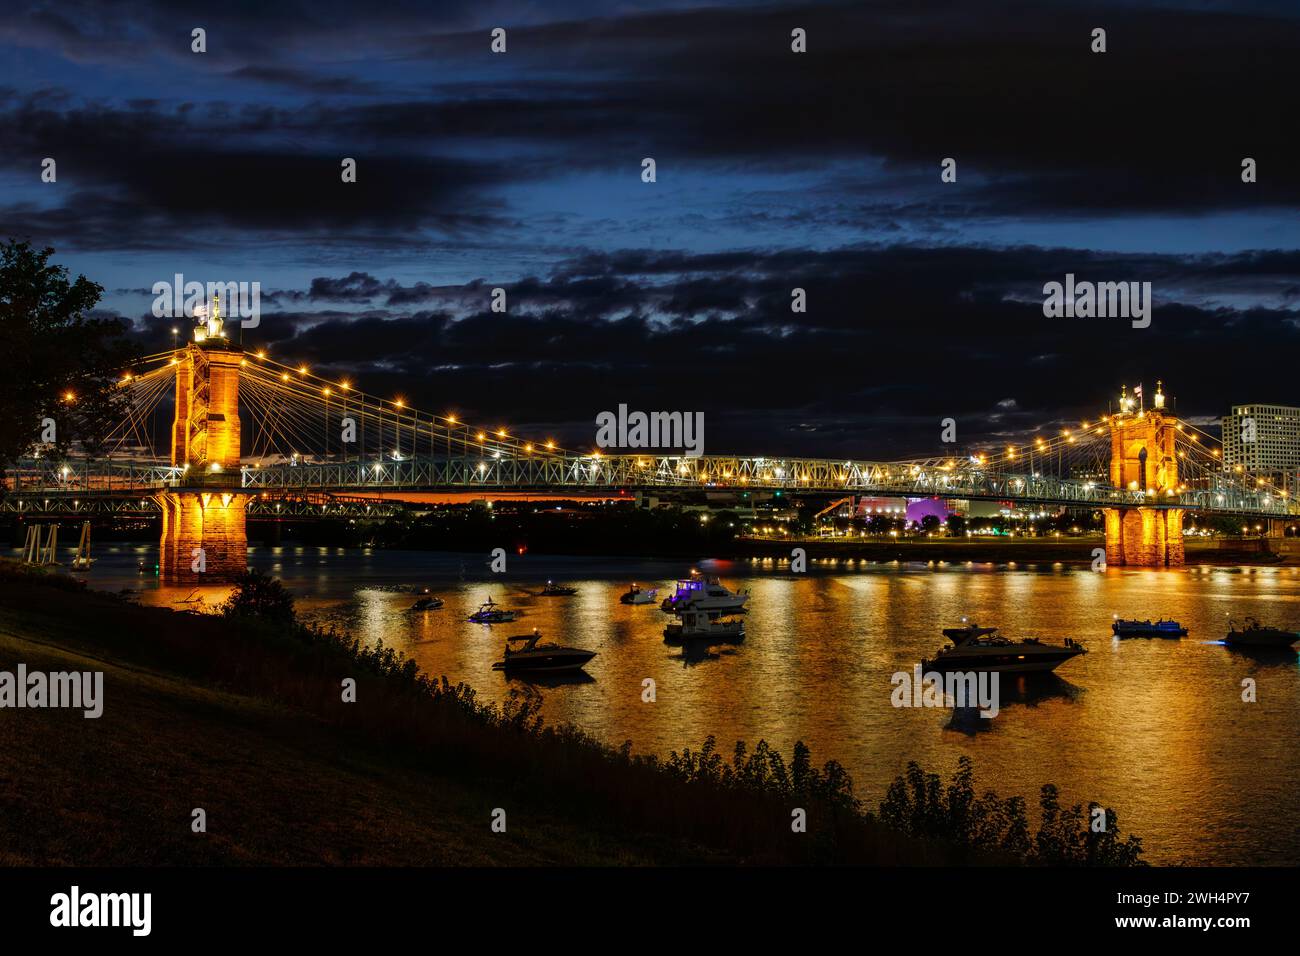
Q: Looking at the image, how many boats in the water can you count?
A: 10